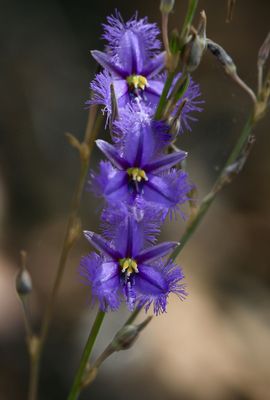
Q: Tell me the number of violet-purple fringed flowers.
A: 3